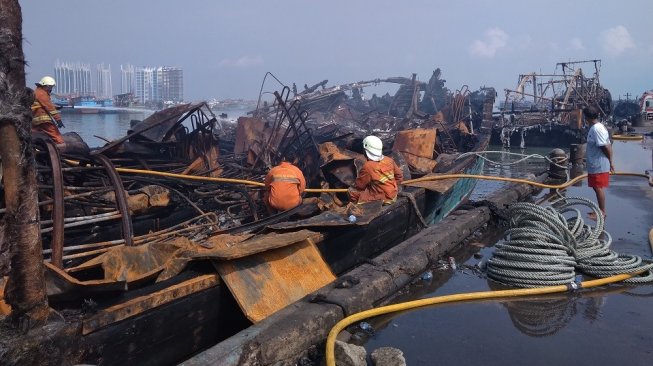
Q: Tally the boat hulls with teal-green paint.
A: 1